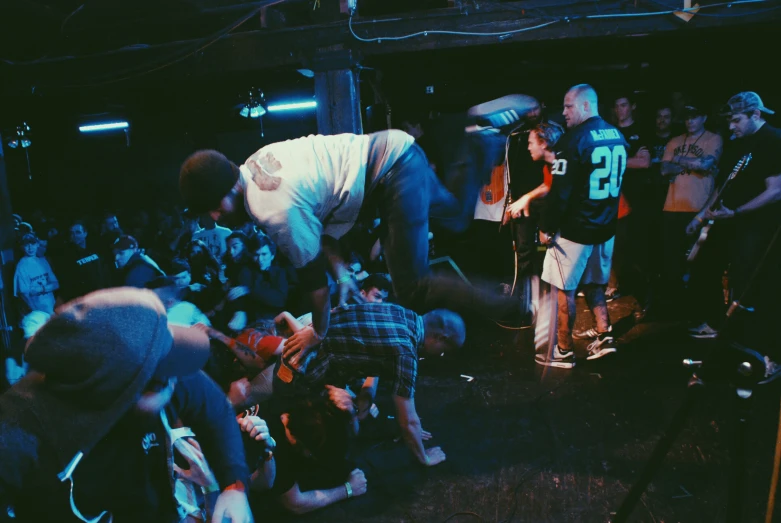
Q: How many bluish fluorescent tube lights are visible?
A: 2